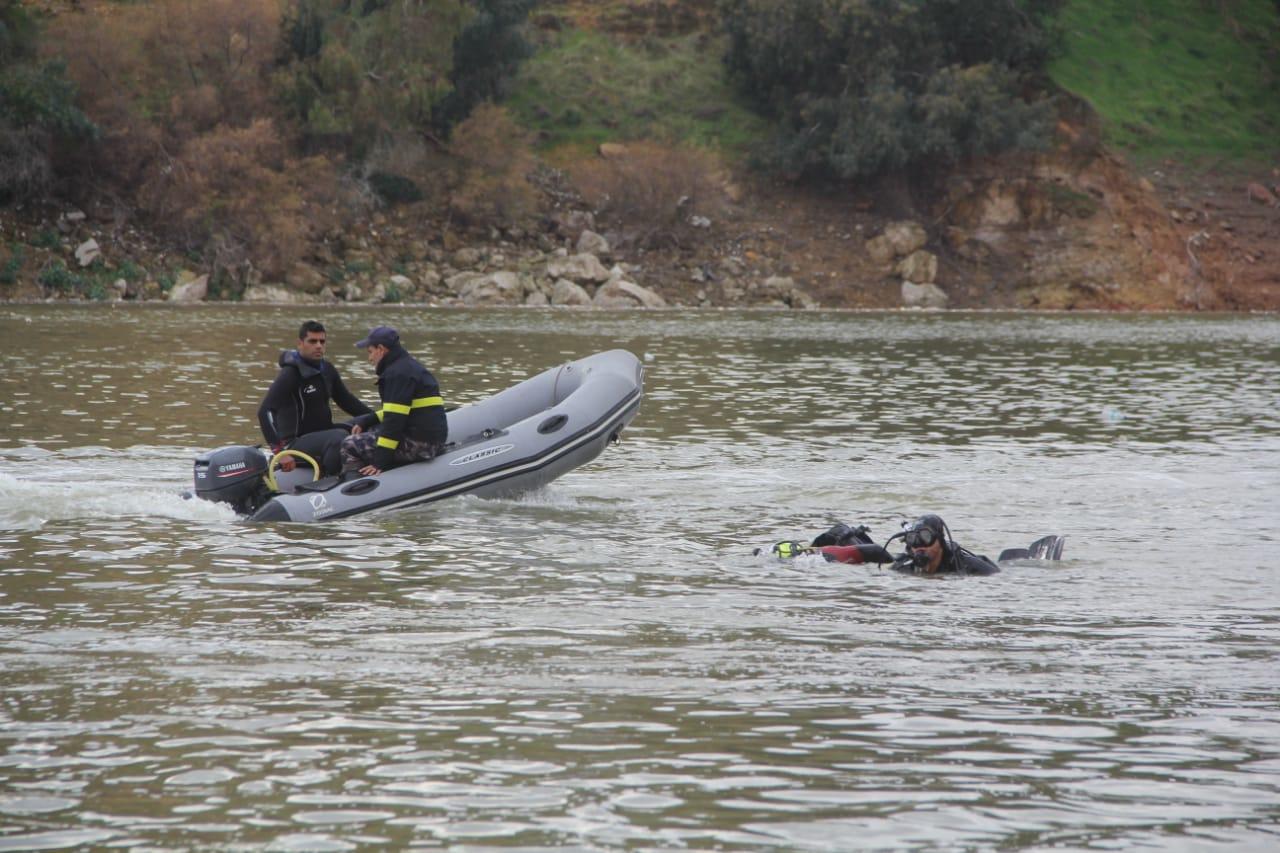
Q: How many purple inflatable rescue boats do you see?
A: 0